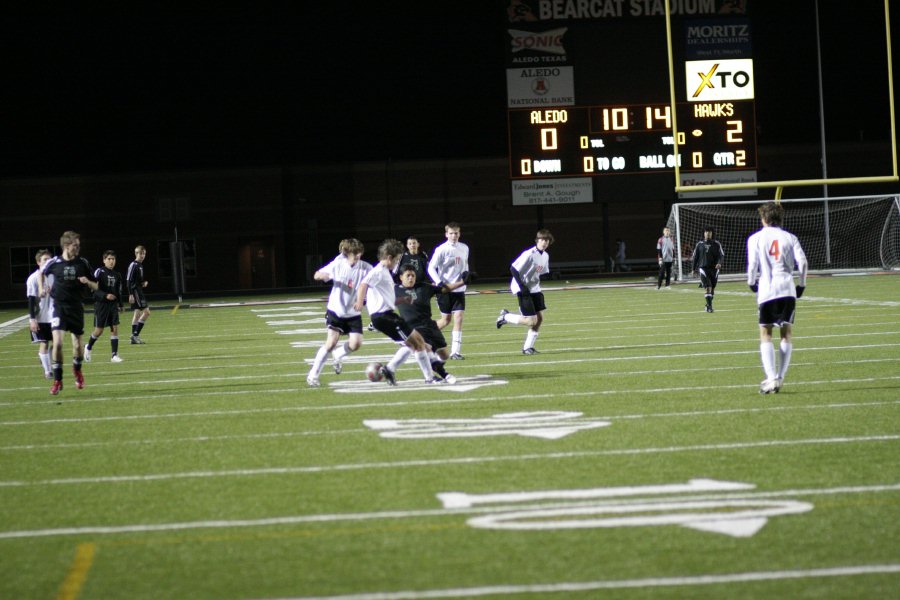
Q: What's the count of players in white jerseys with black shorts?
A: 6